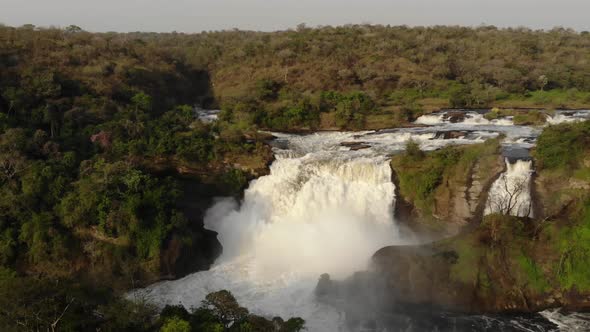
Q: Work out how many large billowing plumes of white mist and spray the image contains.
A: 1